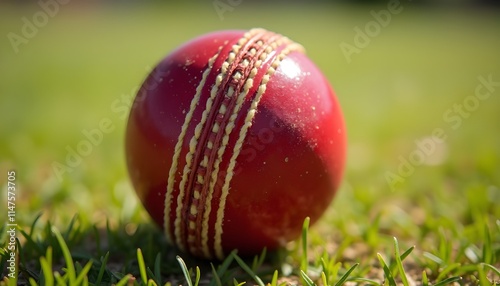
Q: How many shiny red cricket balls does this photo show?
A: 1